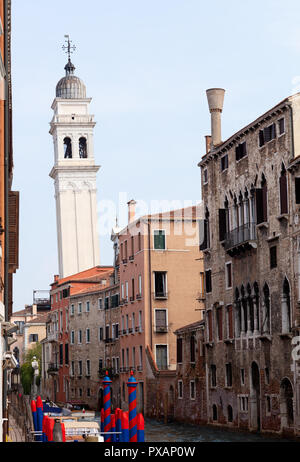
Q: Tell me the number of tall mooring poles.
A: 2